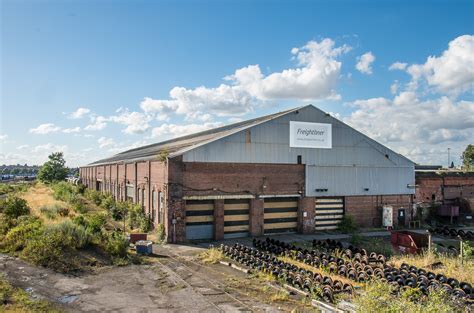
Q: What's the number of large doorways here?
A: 4